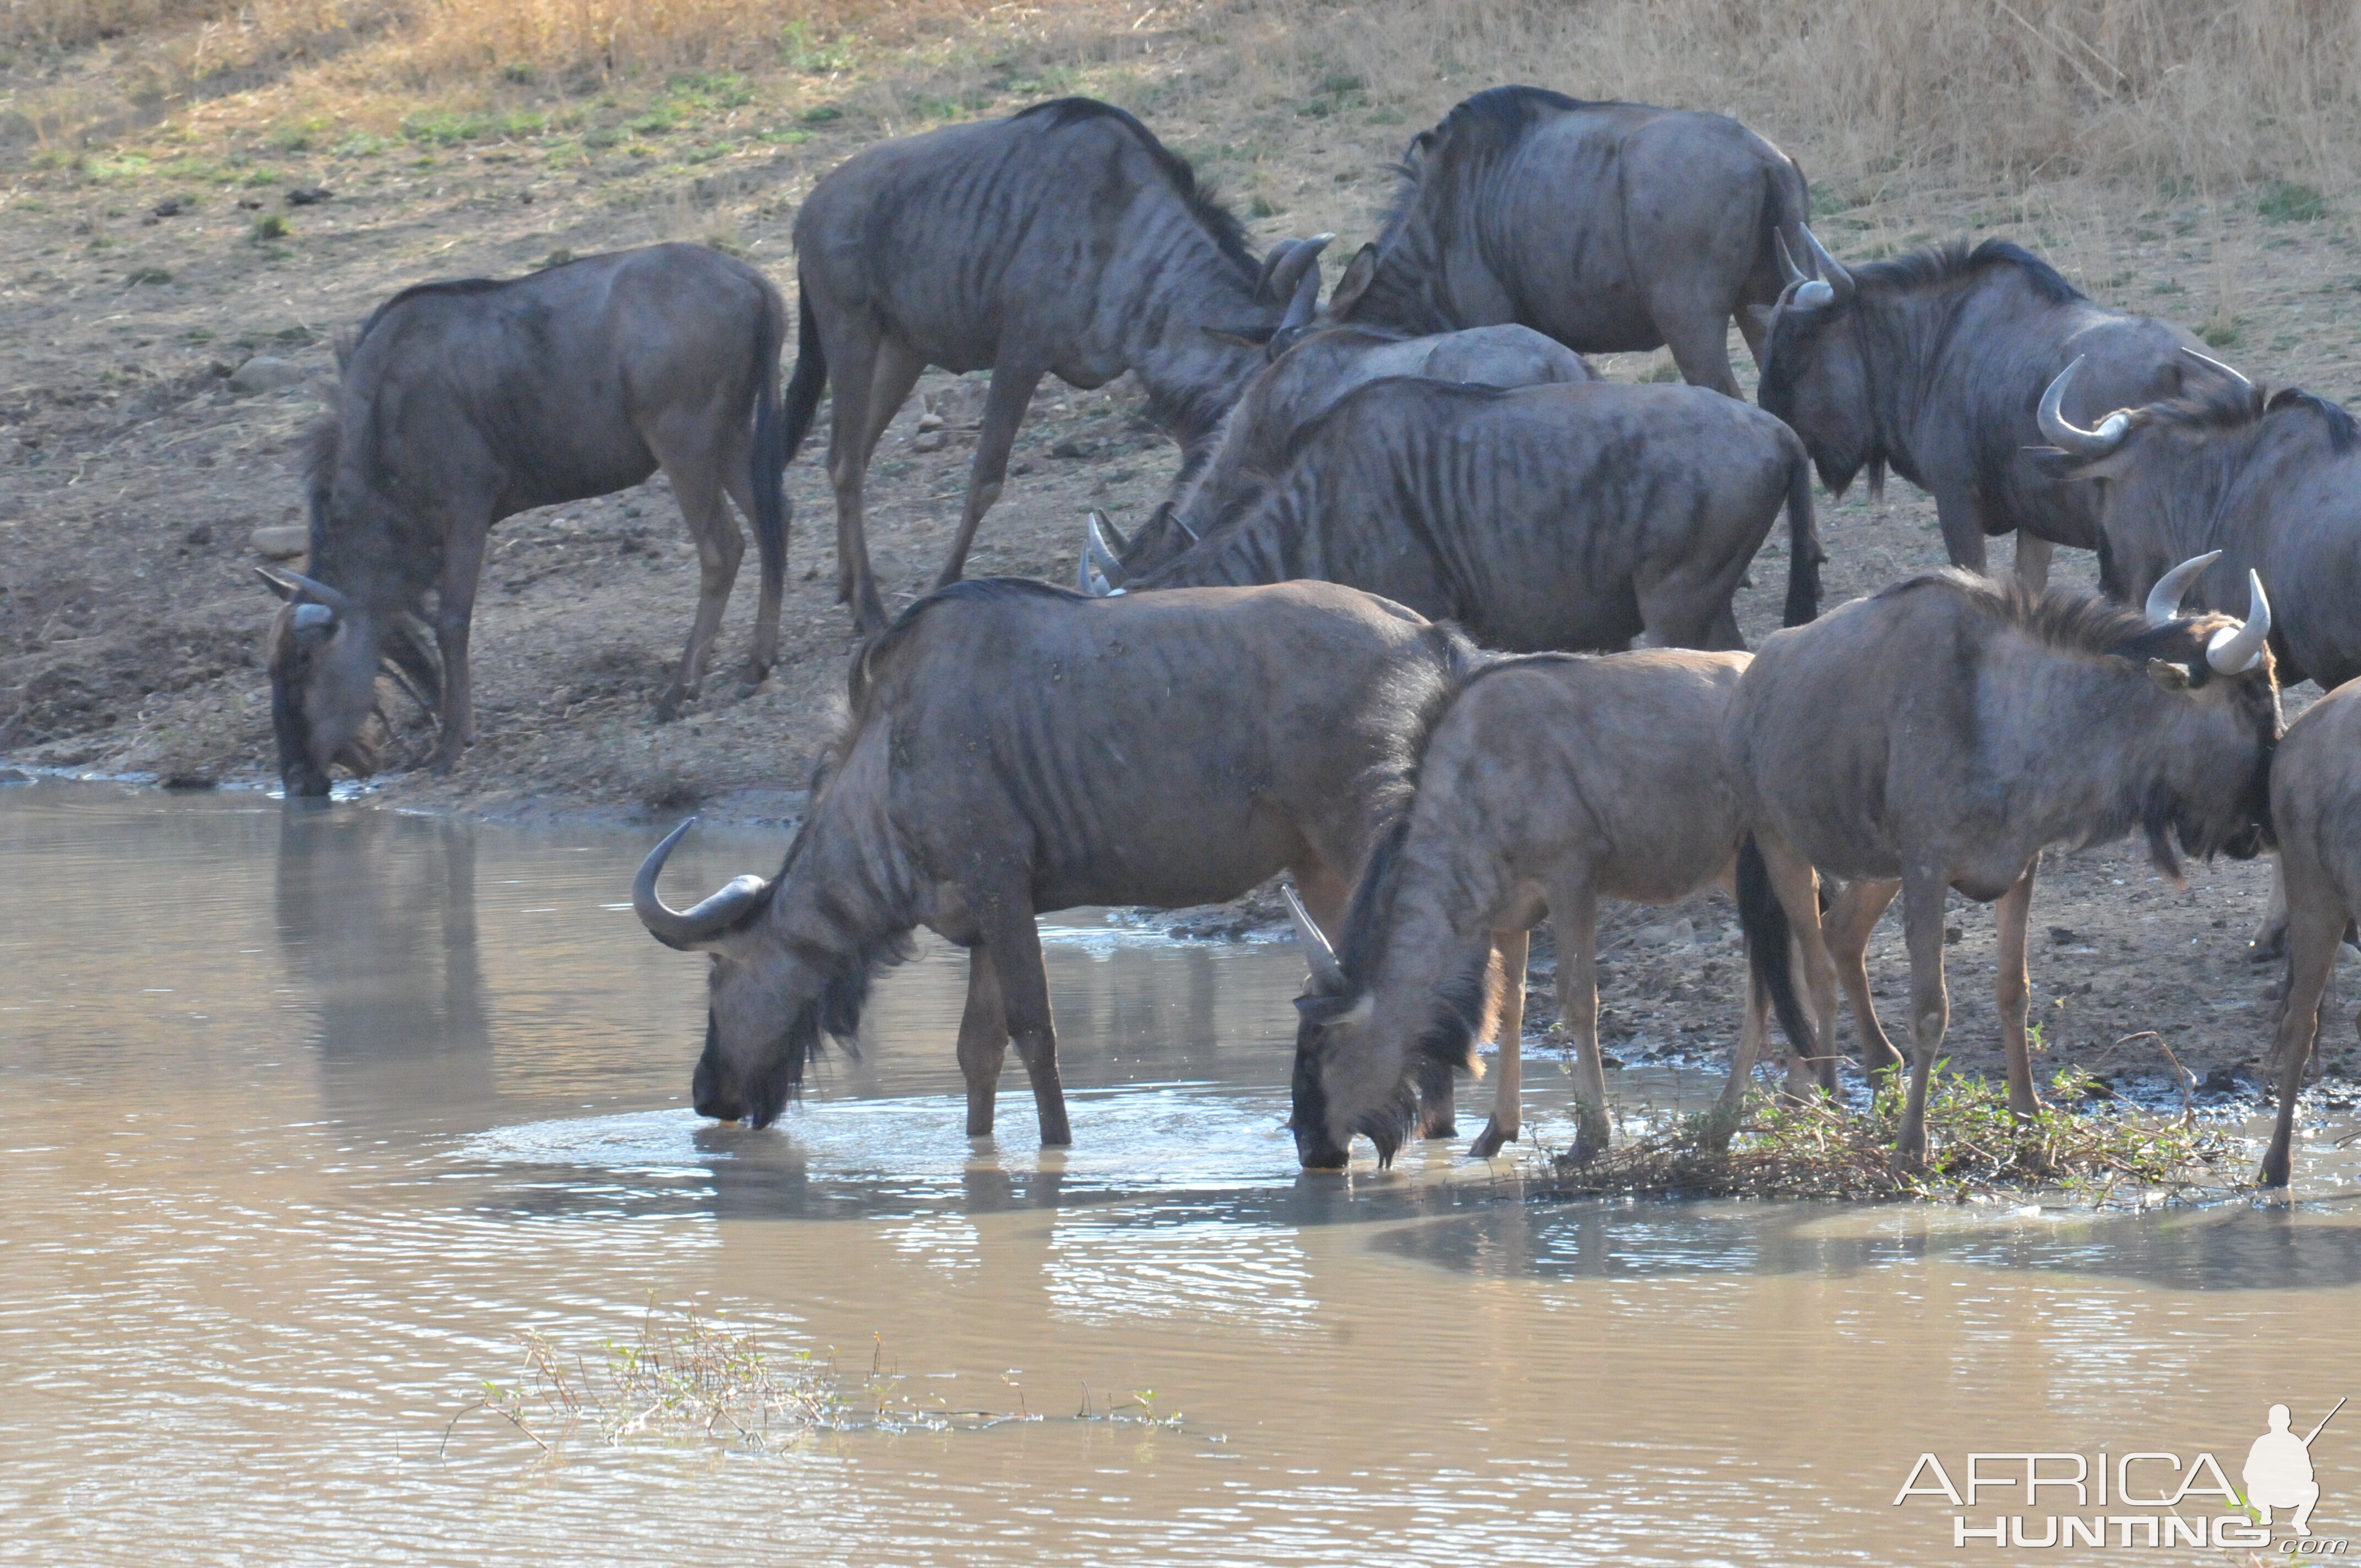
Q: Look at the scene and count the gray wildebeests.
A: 11